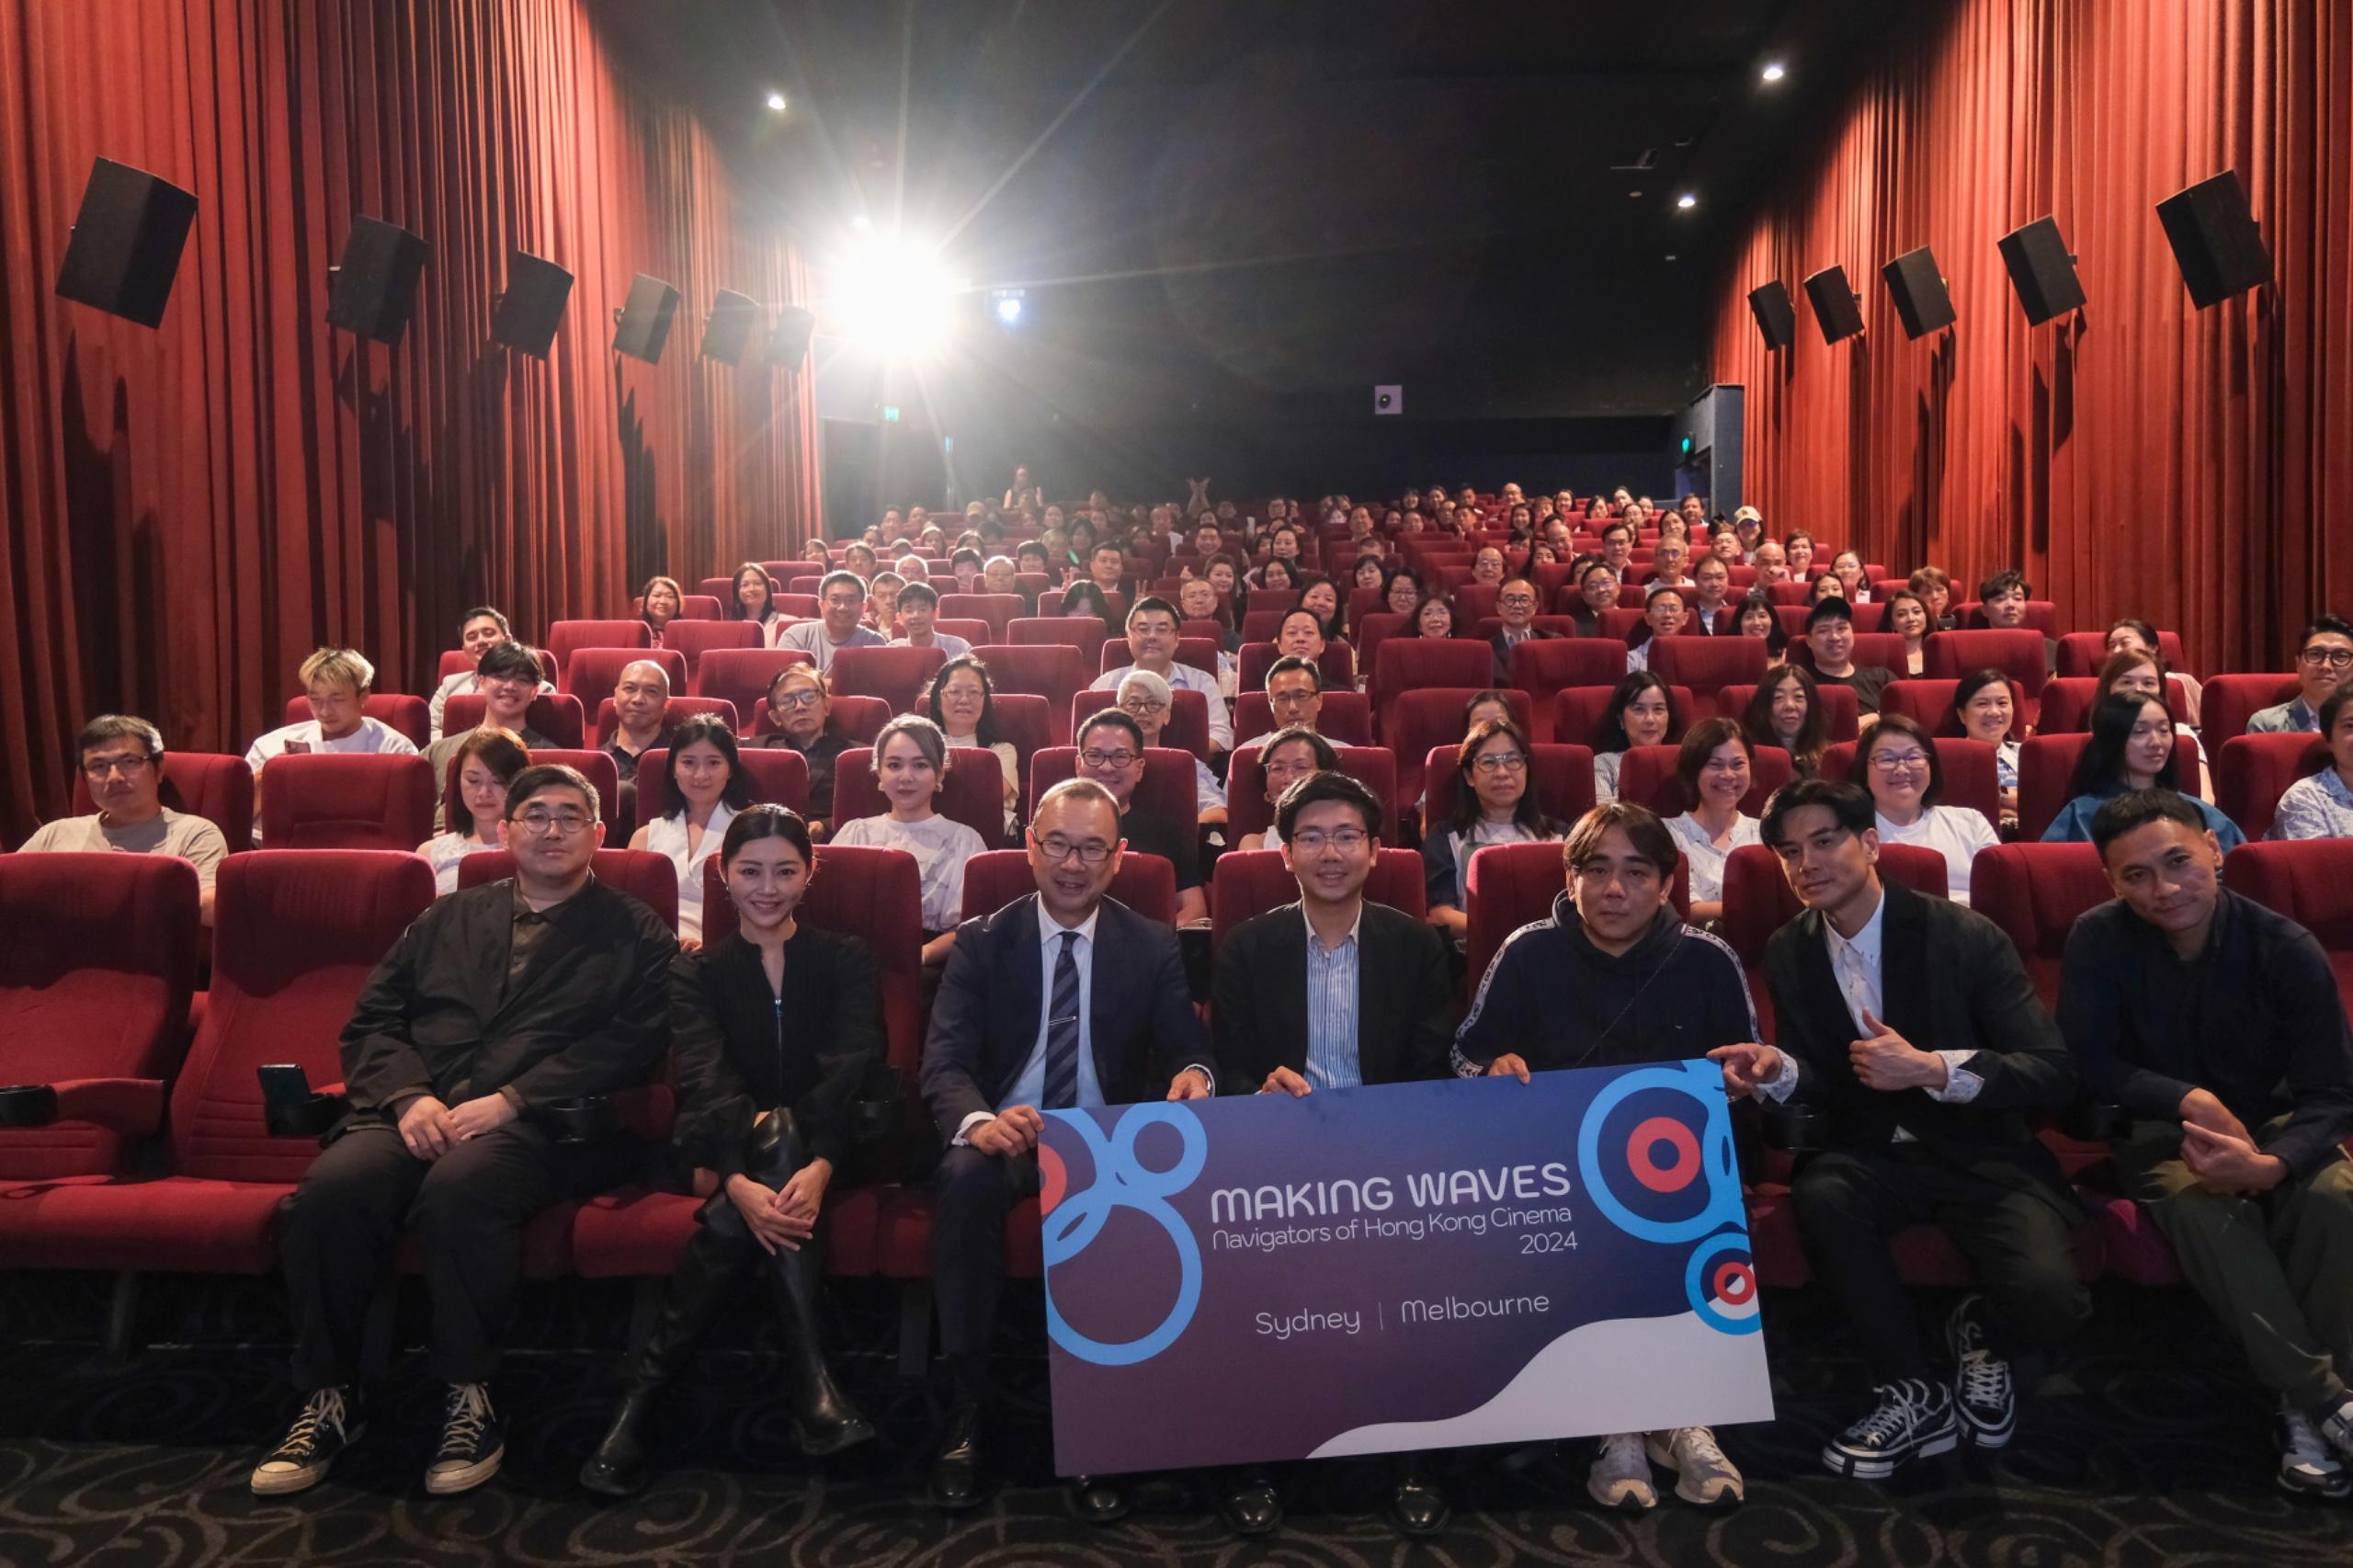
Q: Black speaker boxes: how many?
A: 11